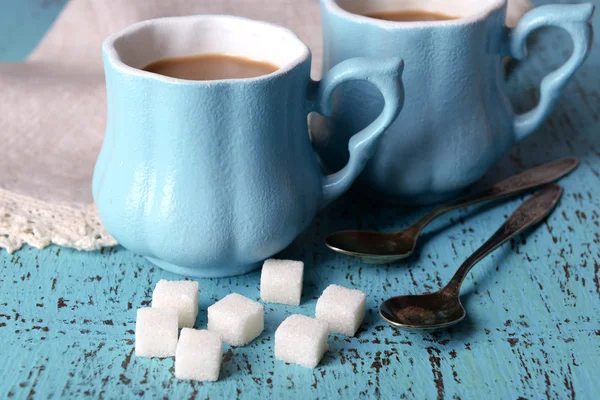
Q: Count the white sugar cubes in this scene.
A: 7